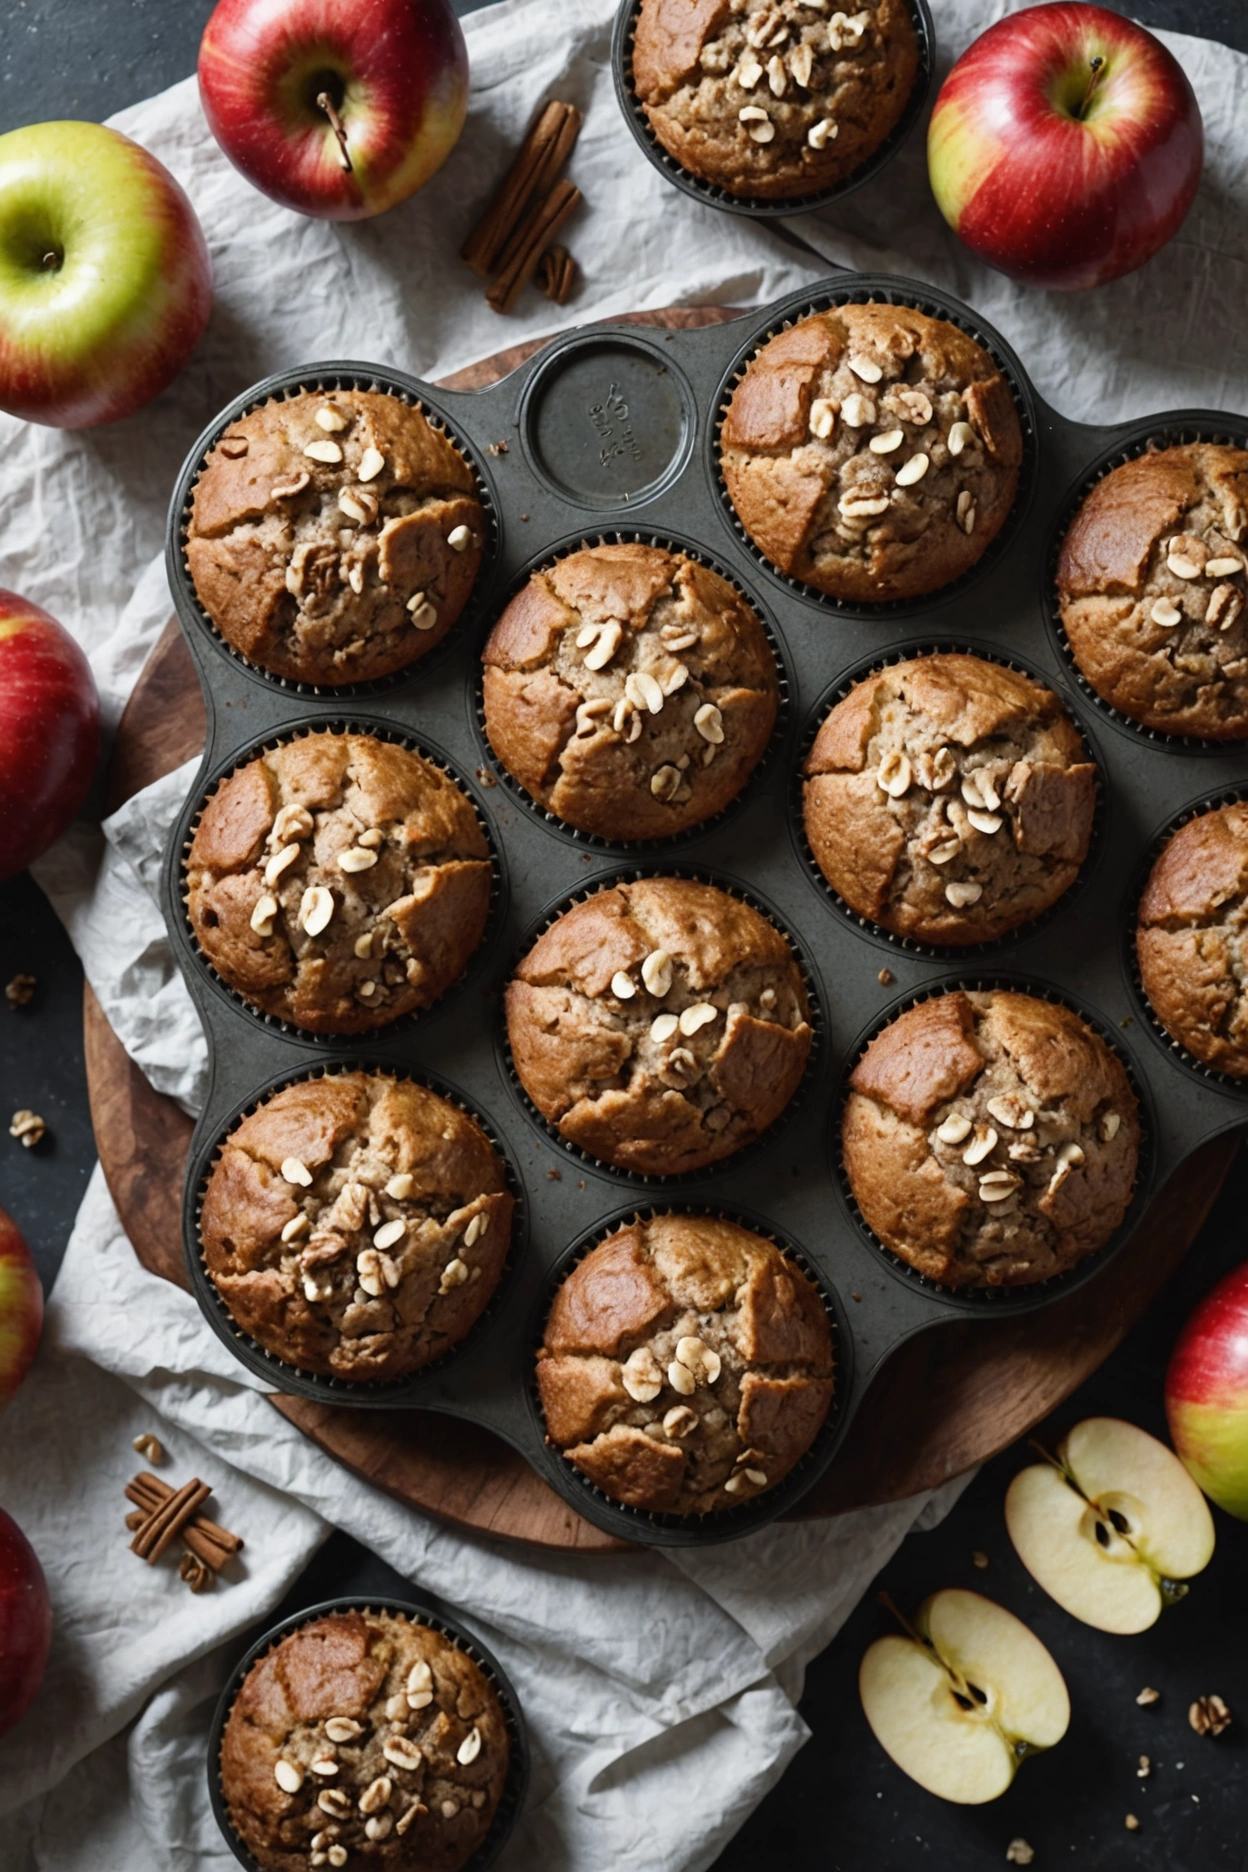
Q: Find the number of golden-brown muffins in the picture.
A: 13